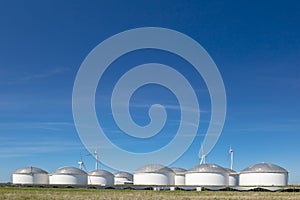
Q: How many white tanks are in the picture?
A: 9